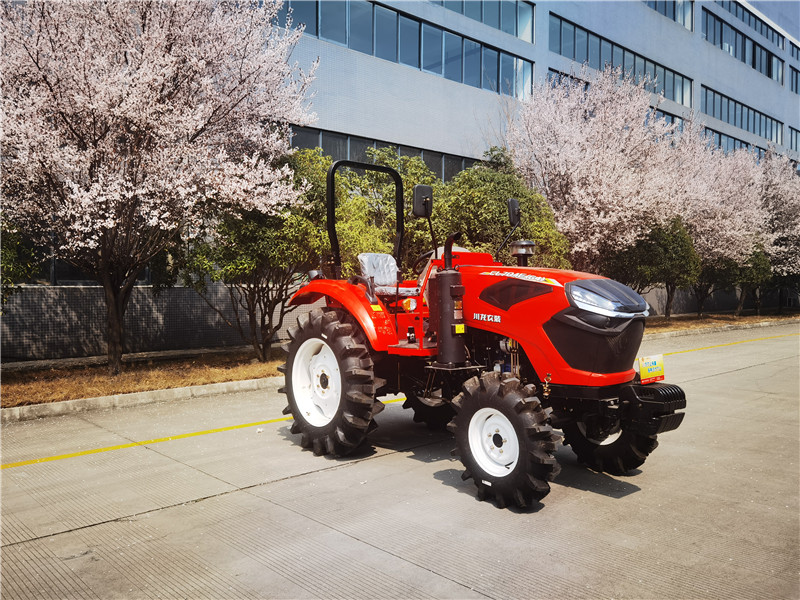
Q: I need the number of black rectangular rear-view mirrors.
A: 2